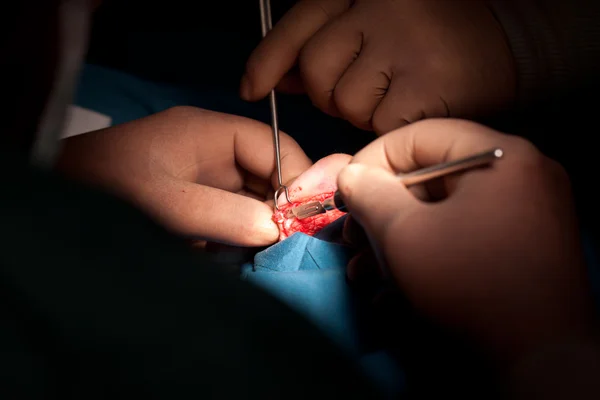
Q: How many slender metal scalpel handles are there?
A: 1